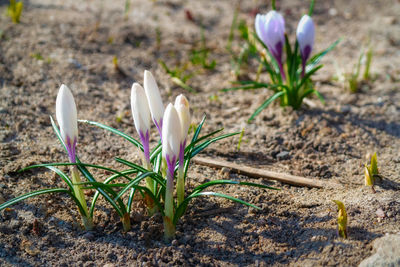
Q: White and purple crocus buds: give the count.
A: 7